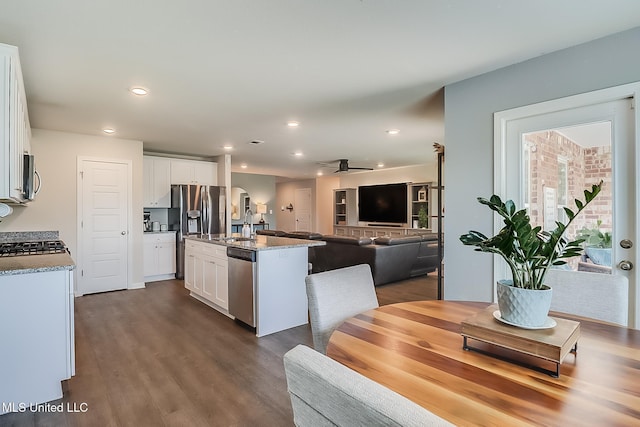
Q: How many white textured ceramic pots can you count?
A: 1